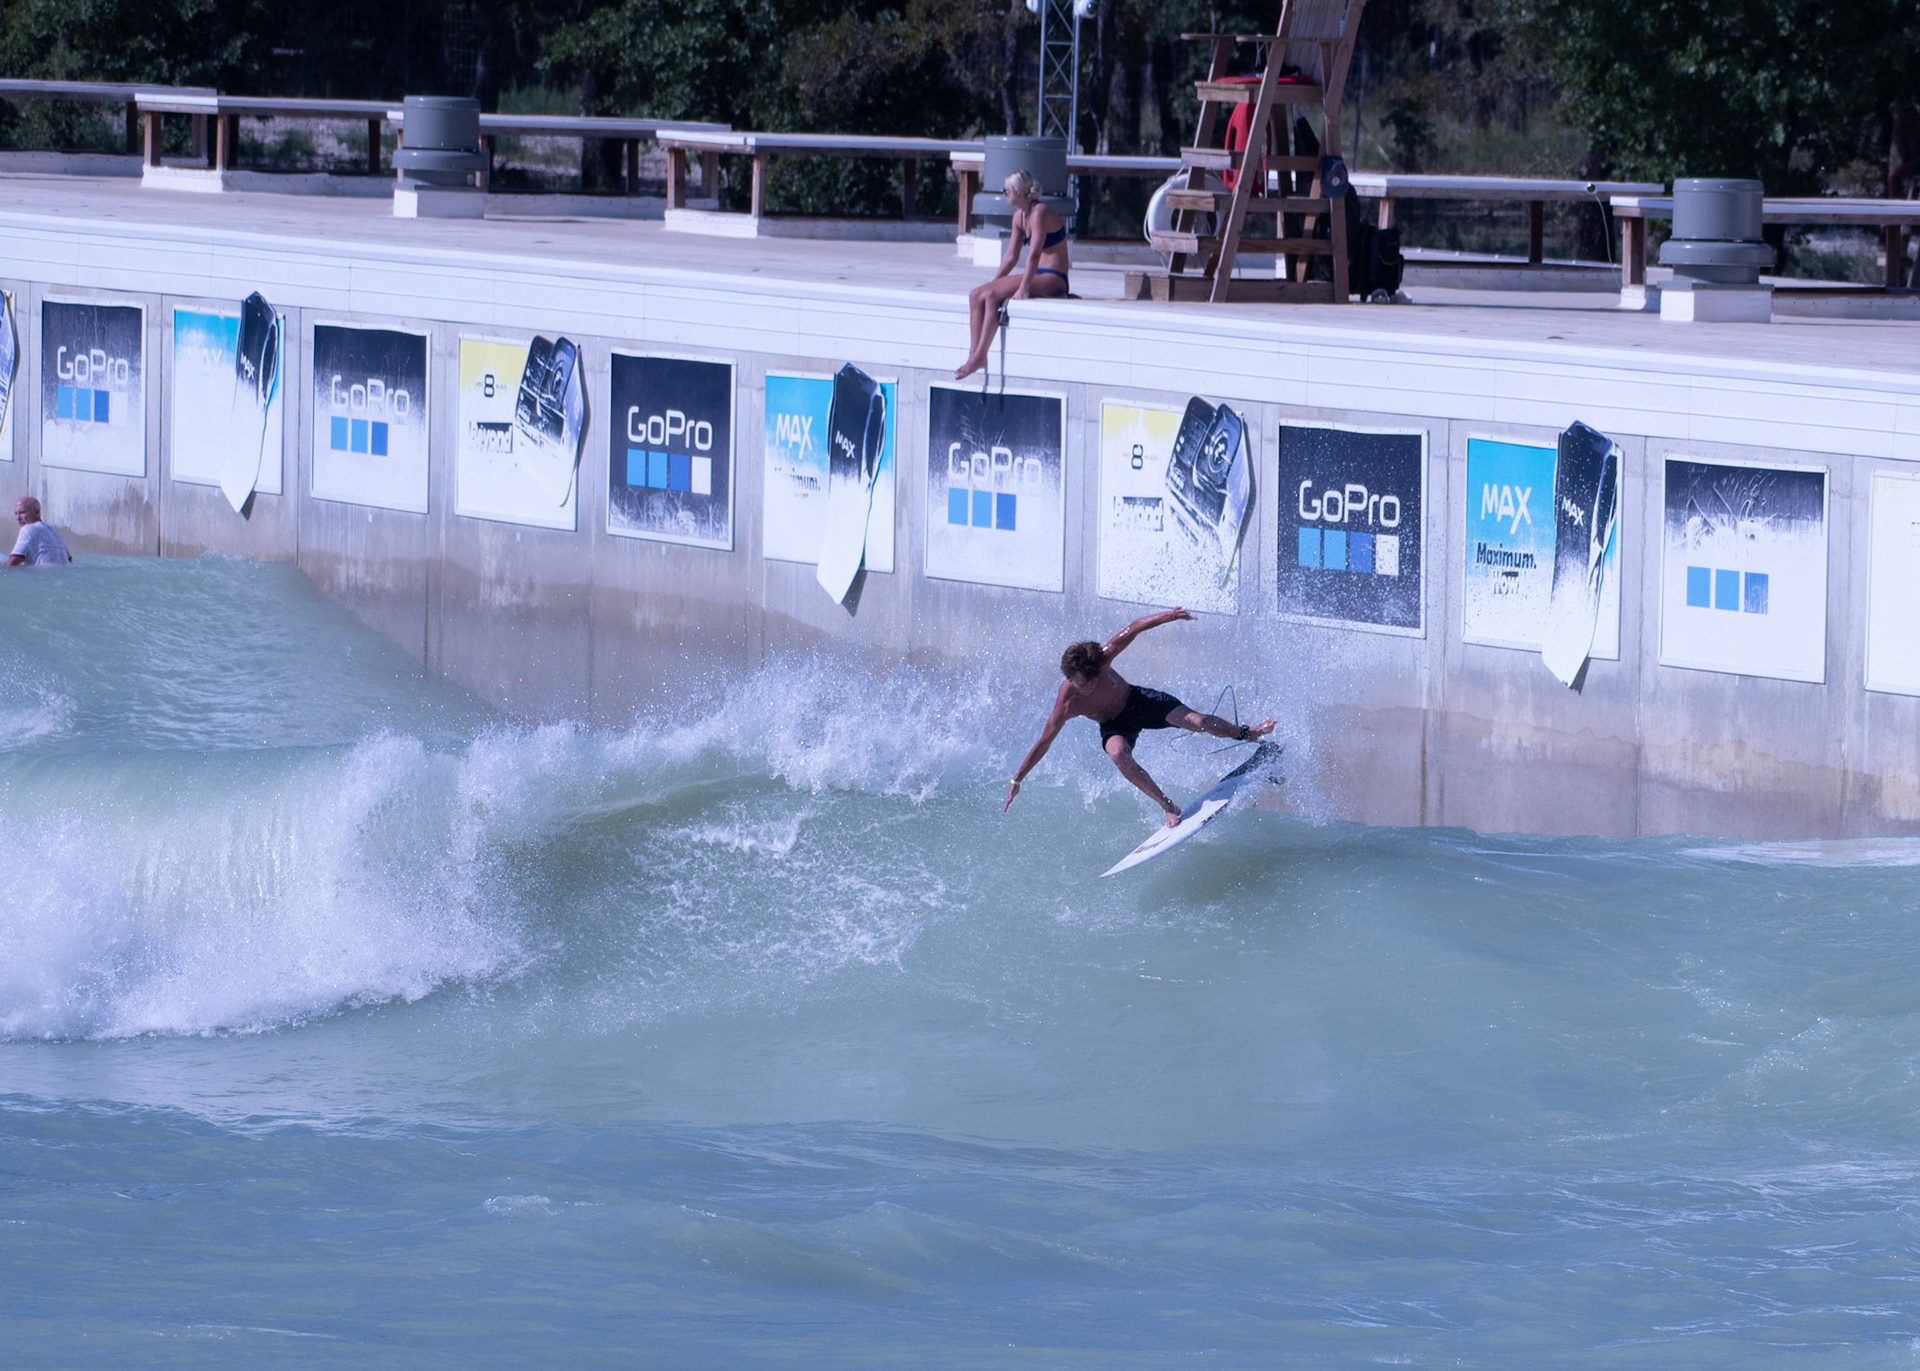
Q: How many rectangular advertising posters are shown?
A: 13